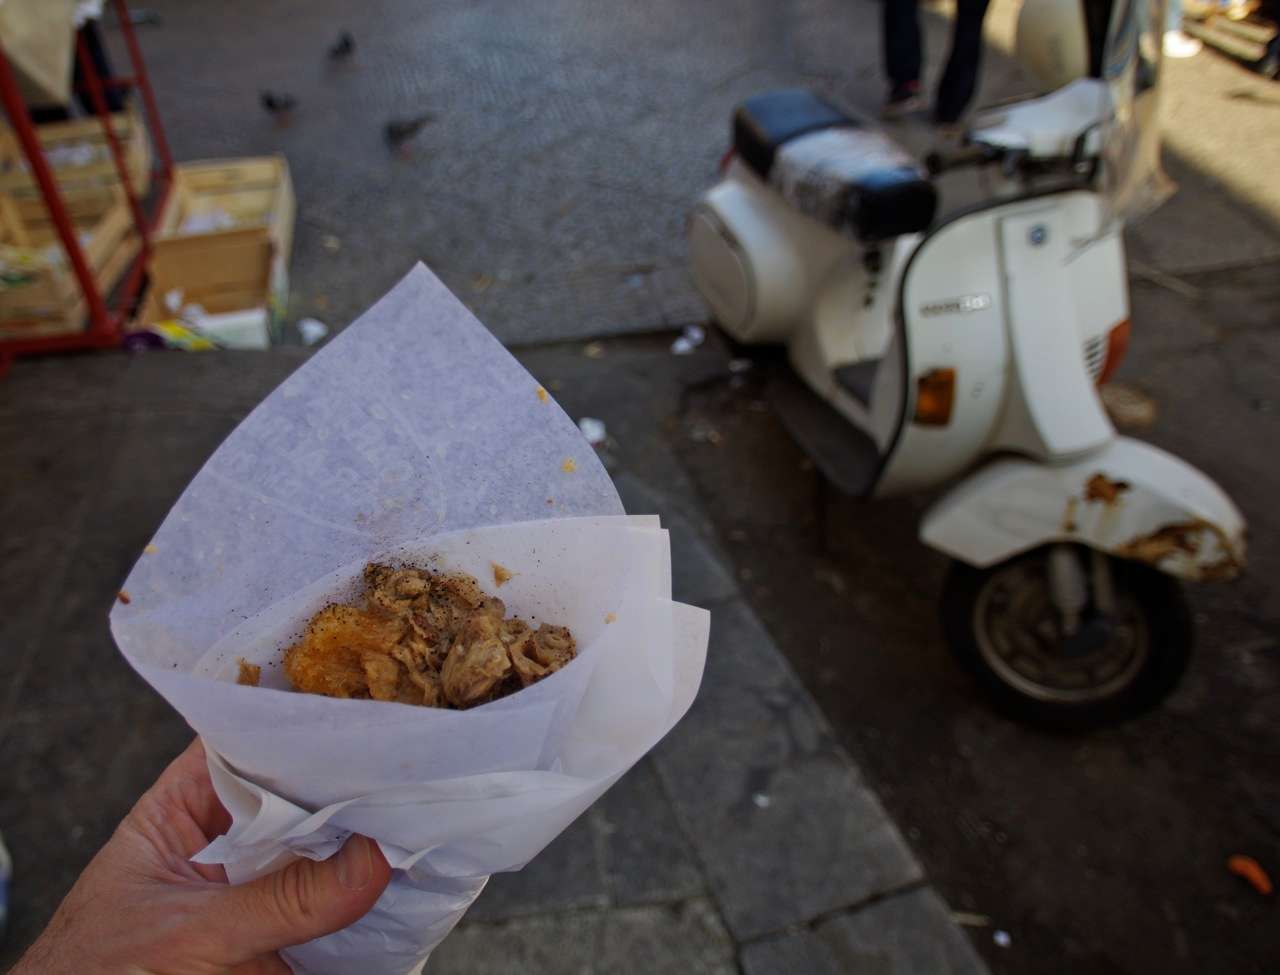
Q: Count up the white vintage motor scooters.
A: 1